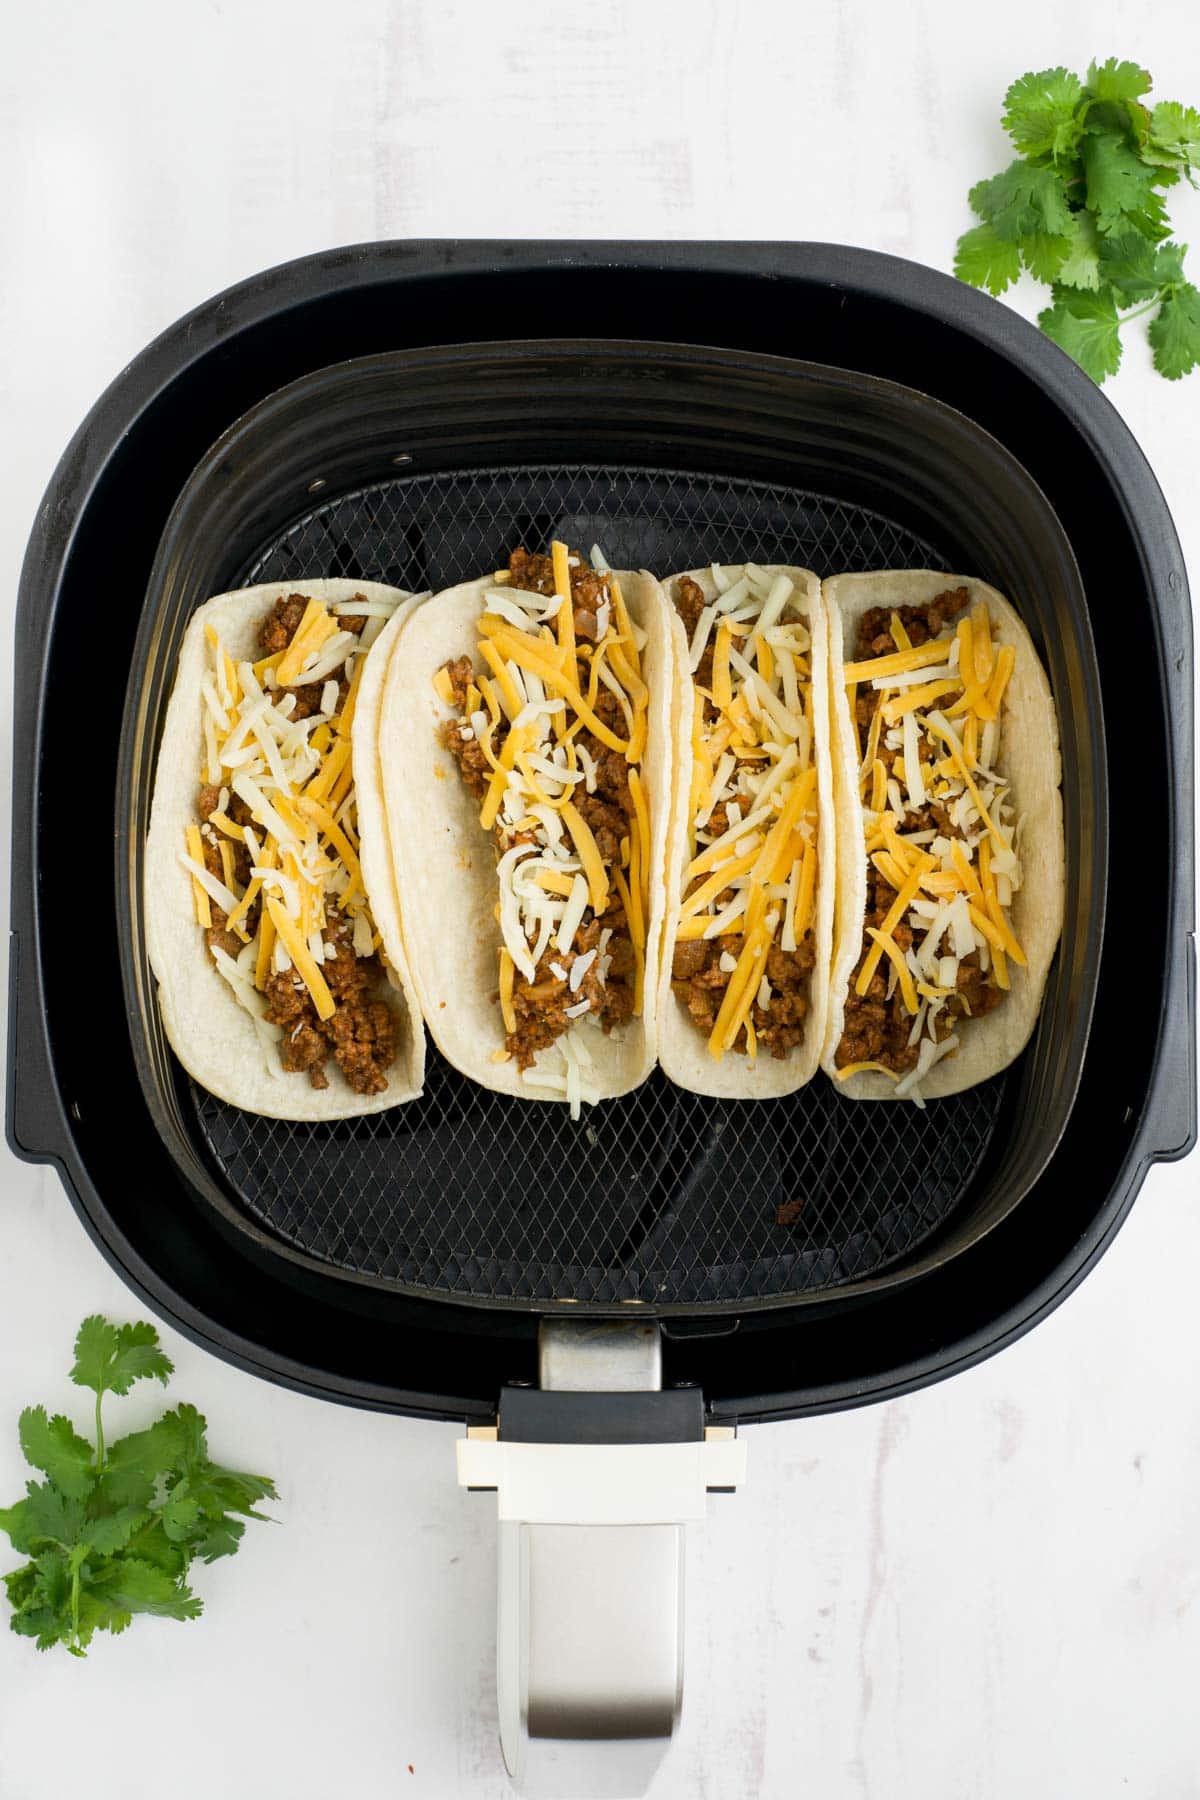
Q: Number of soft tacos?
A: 4